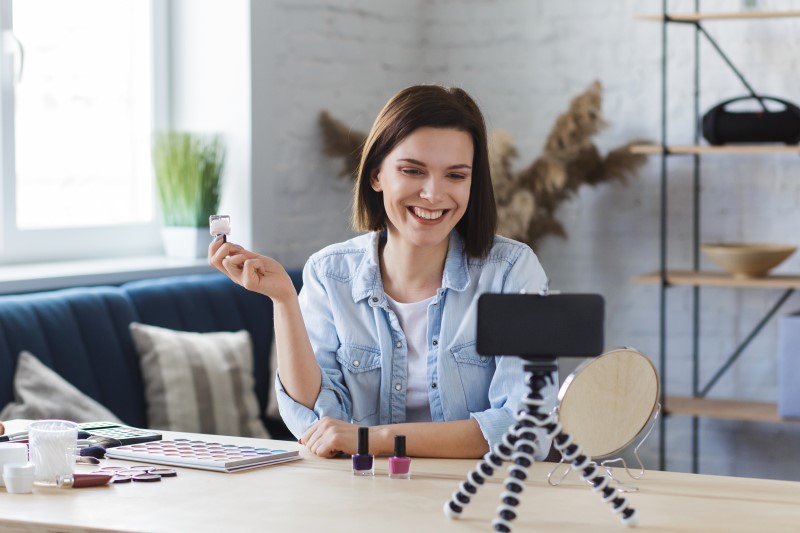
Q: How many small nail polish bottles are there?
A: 3